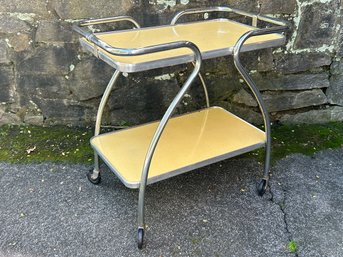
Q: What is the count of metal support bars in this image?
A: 4